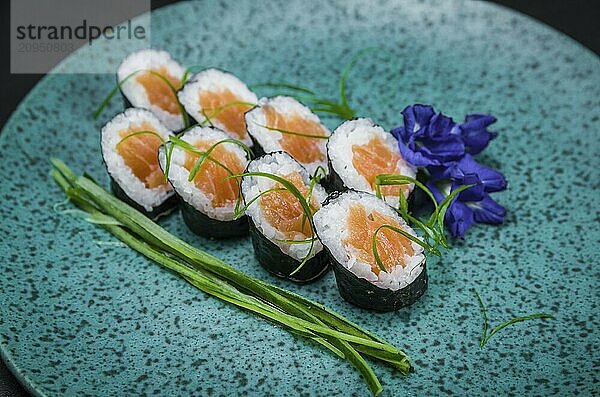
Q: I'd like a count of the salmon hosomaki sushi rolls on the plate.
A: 8